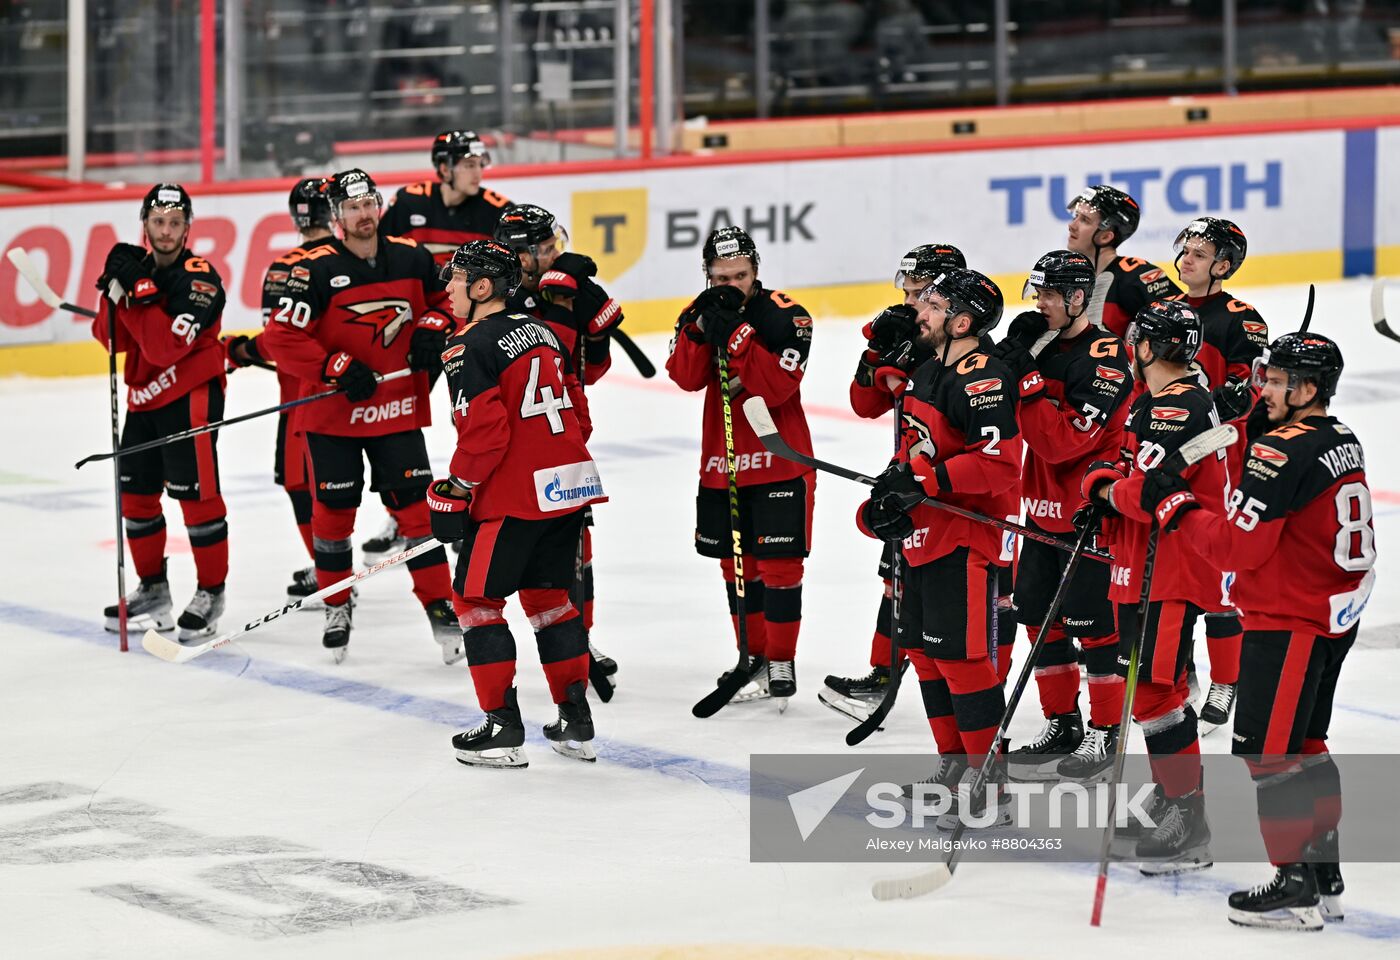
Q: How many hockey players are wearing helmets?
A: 14